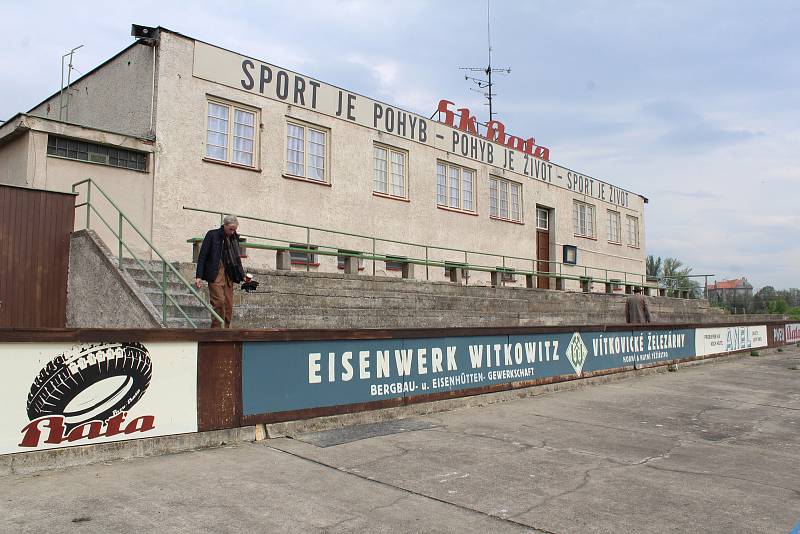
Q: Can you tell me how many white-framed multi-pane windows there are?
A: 8